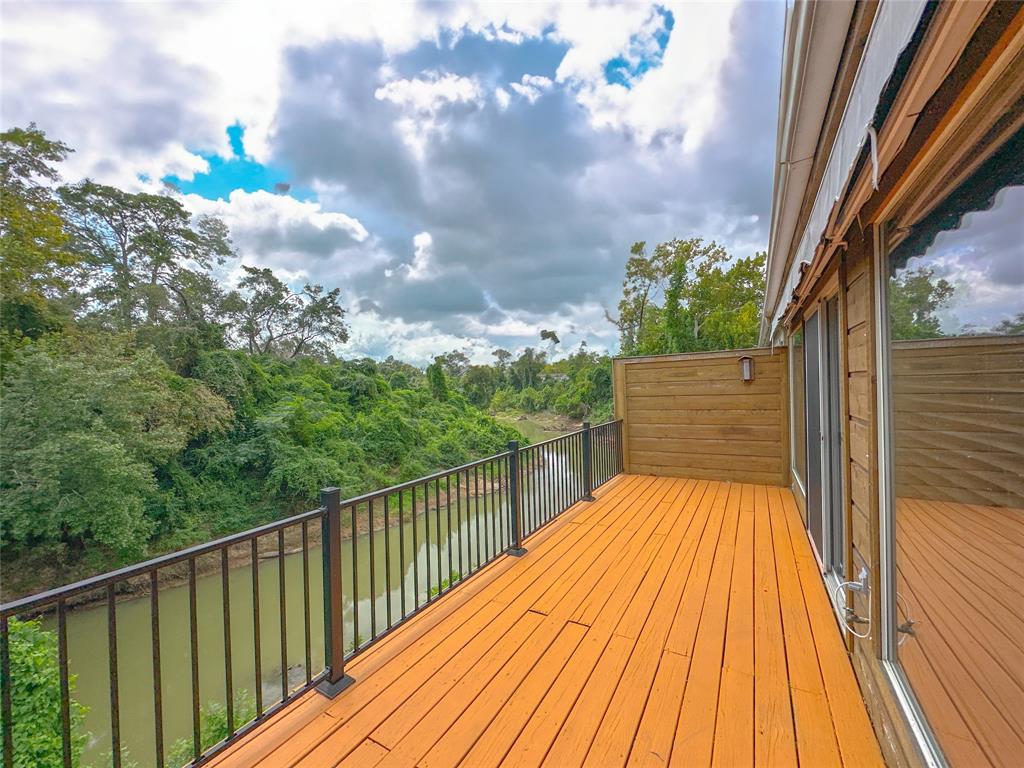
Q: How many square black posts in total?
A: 3